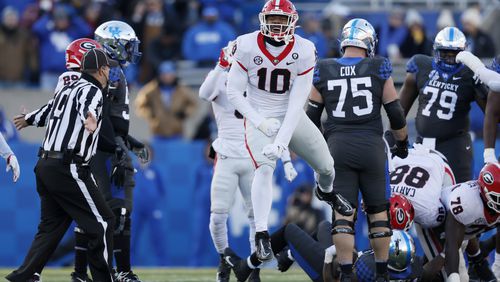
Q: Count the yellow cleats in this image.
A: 0